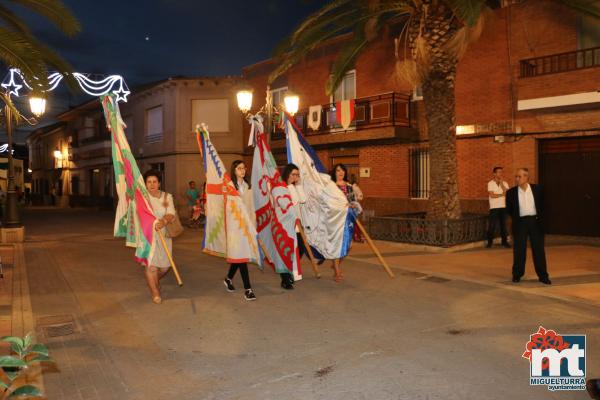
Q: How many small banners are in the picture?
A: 2